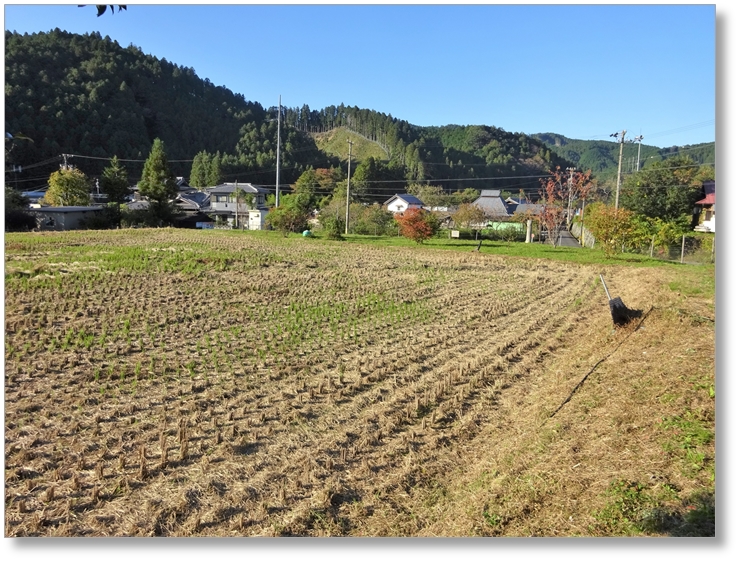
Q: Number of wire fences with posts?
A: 1